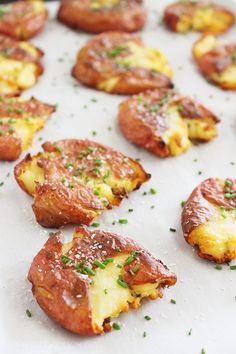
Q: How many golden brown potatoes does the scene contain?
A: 11